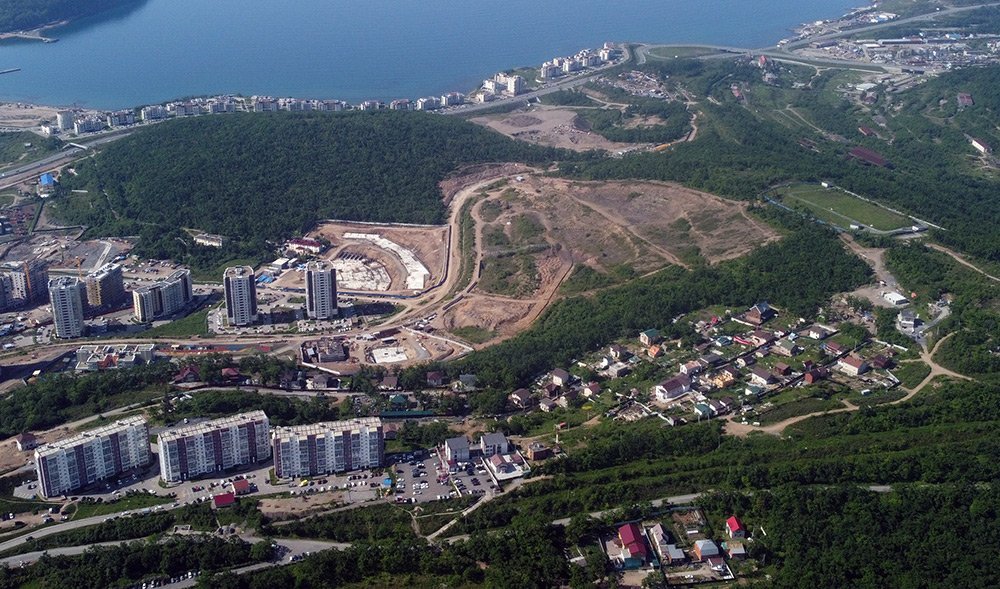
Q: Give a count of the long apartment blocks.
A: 3